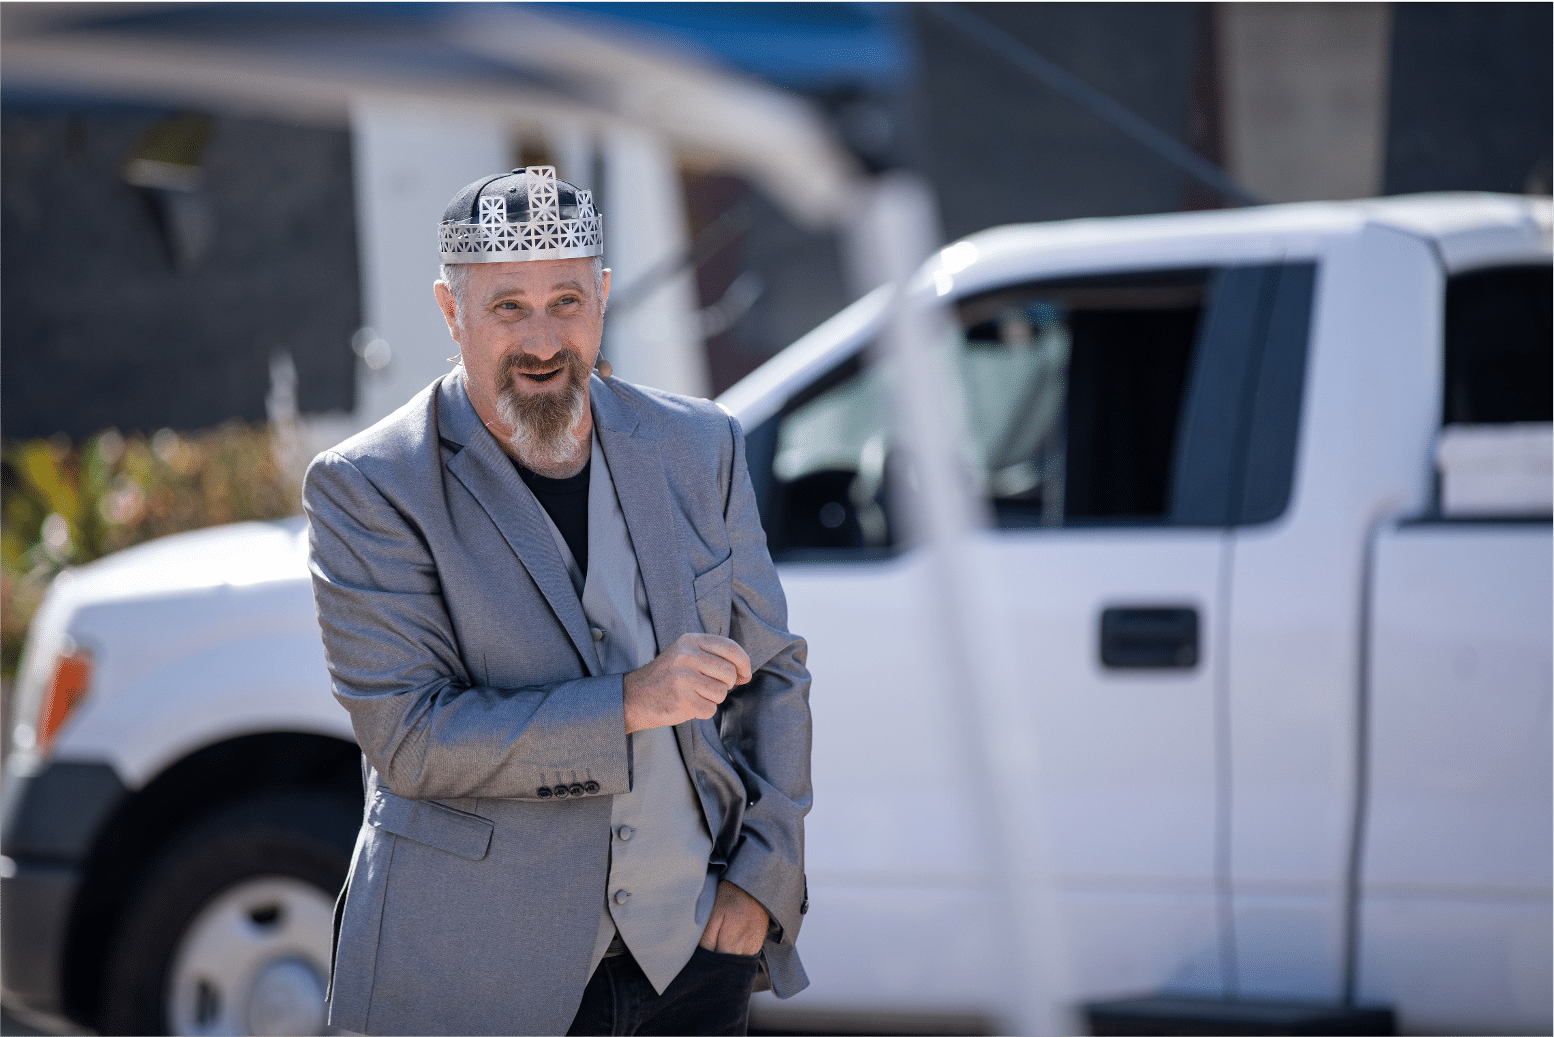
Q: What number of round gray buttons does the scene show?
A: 3